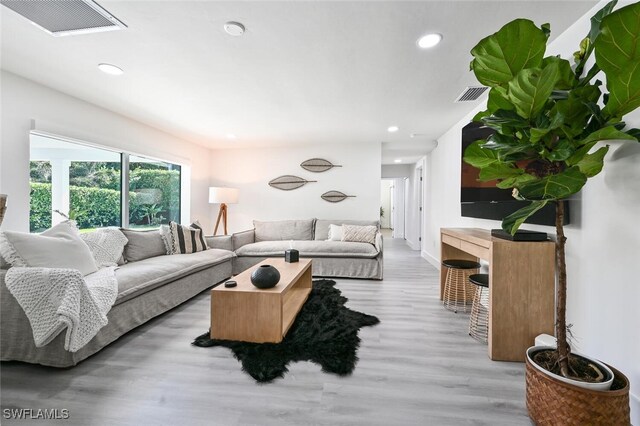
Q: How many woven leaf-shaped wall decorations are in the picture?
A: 3